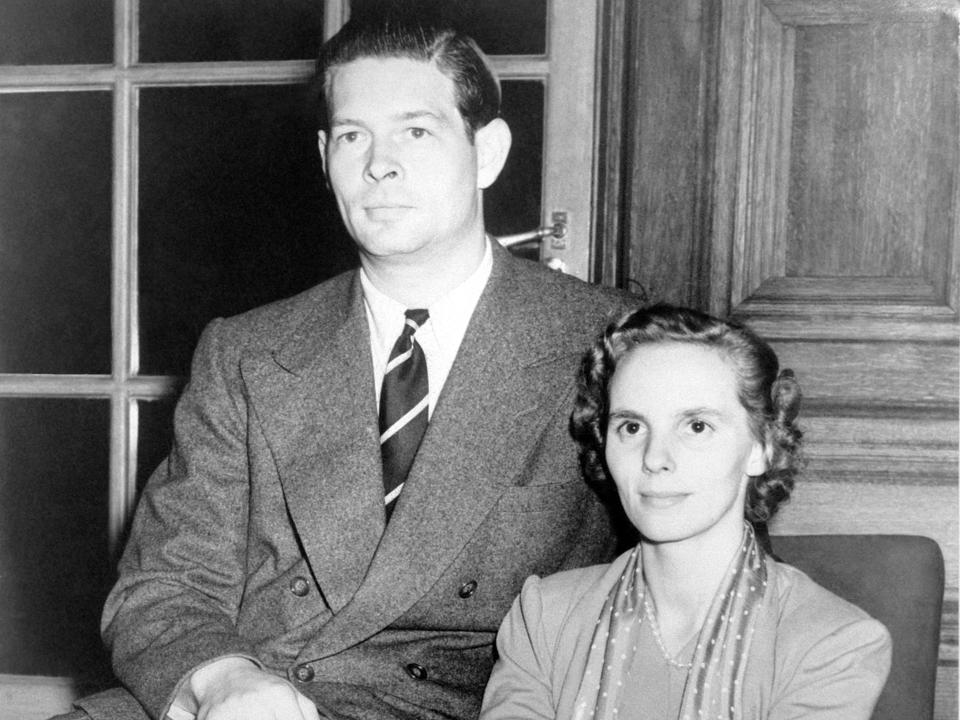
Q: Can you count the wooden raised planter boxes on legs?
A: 0